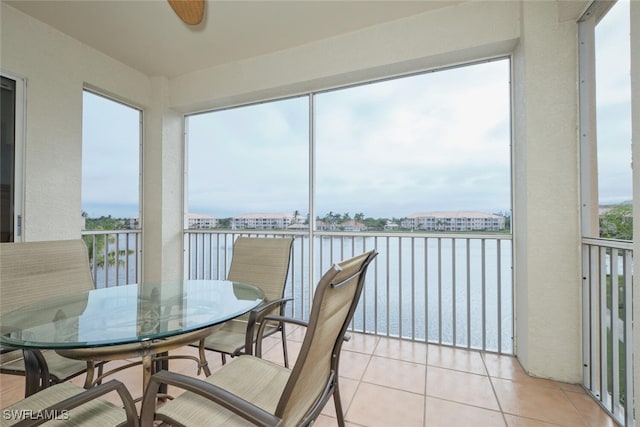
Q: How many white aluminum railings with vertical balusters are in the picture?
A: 3